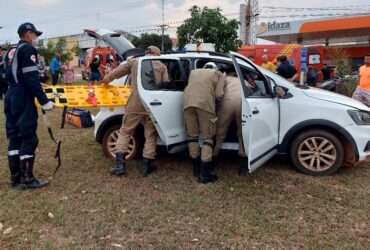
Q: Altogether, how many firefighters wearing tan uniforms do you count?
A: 3